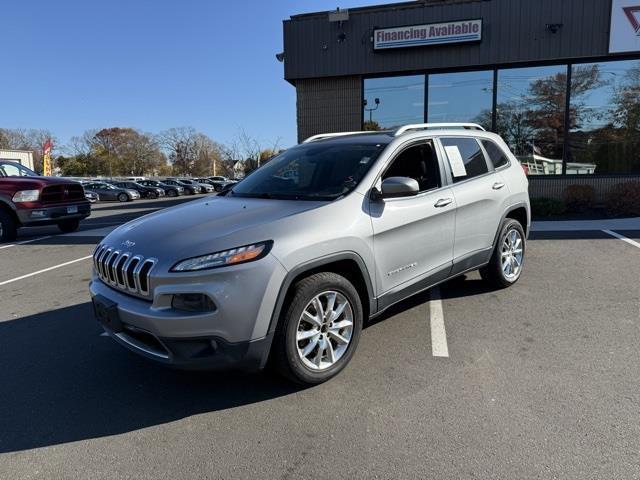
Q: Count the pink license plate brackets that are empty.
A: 0